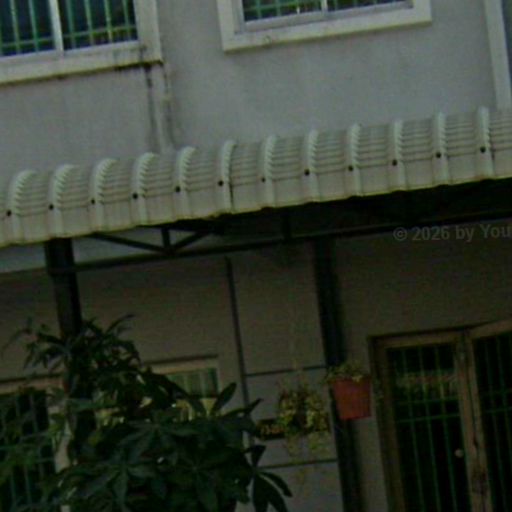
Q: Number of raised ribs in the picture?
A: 12